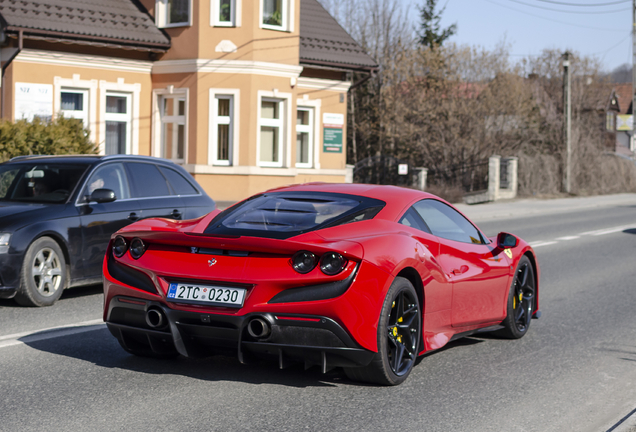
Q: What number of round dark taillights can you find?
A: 4